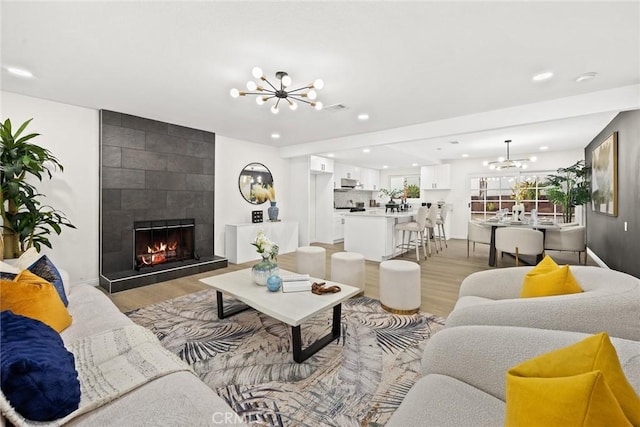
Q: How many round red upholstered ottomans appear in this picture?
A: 0